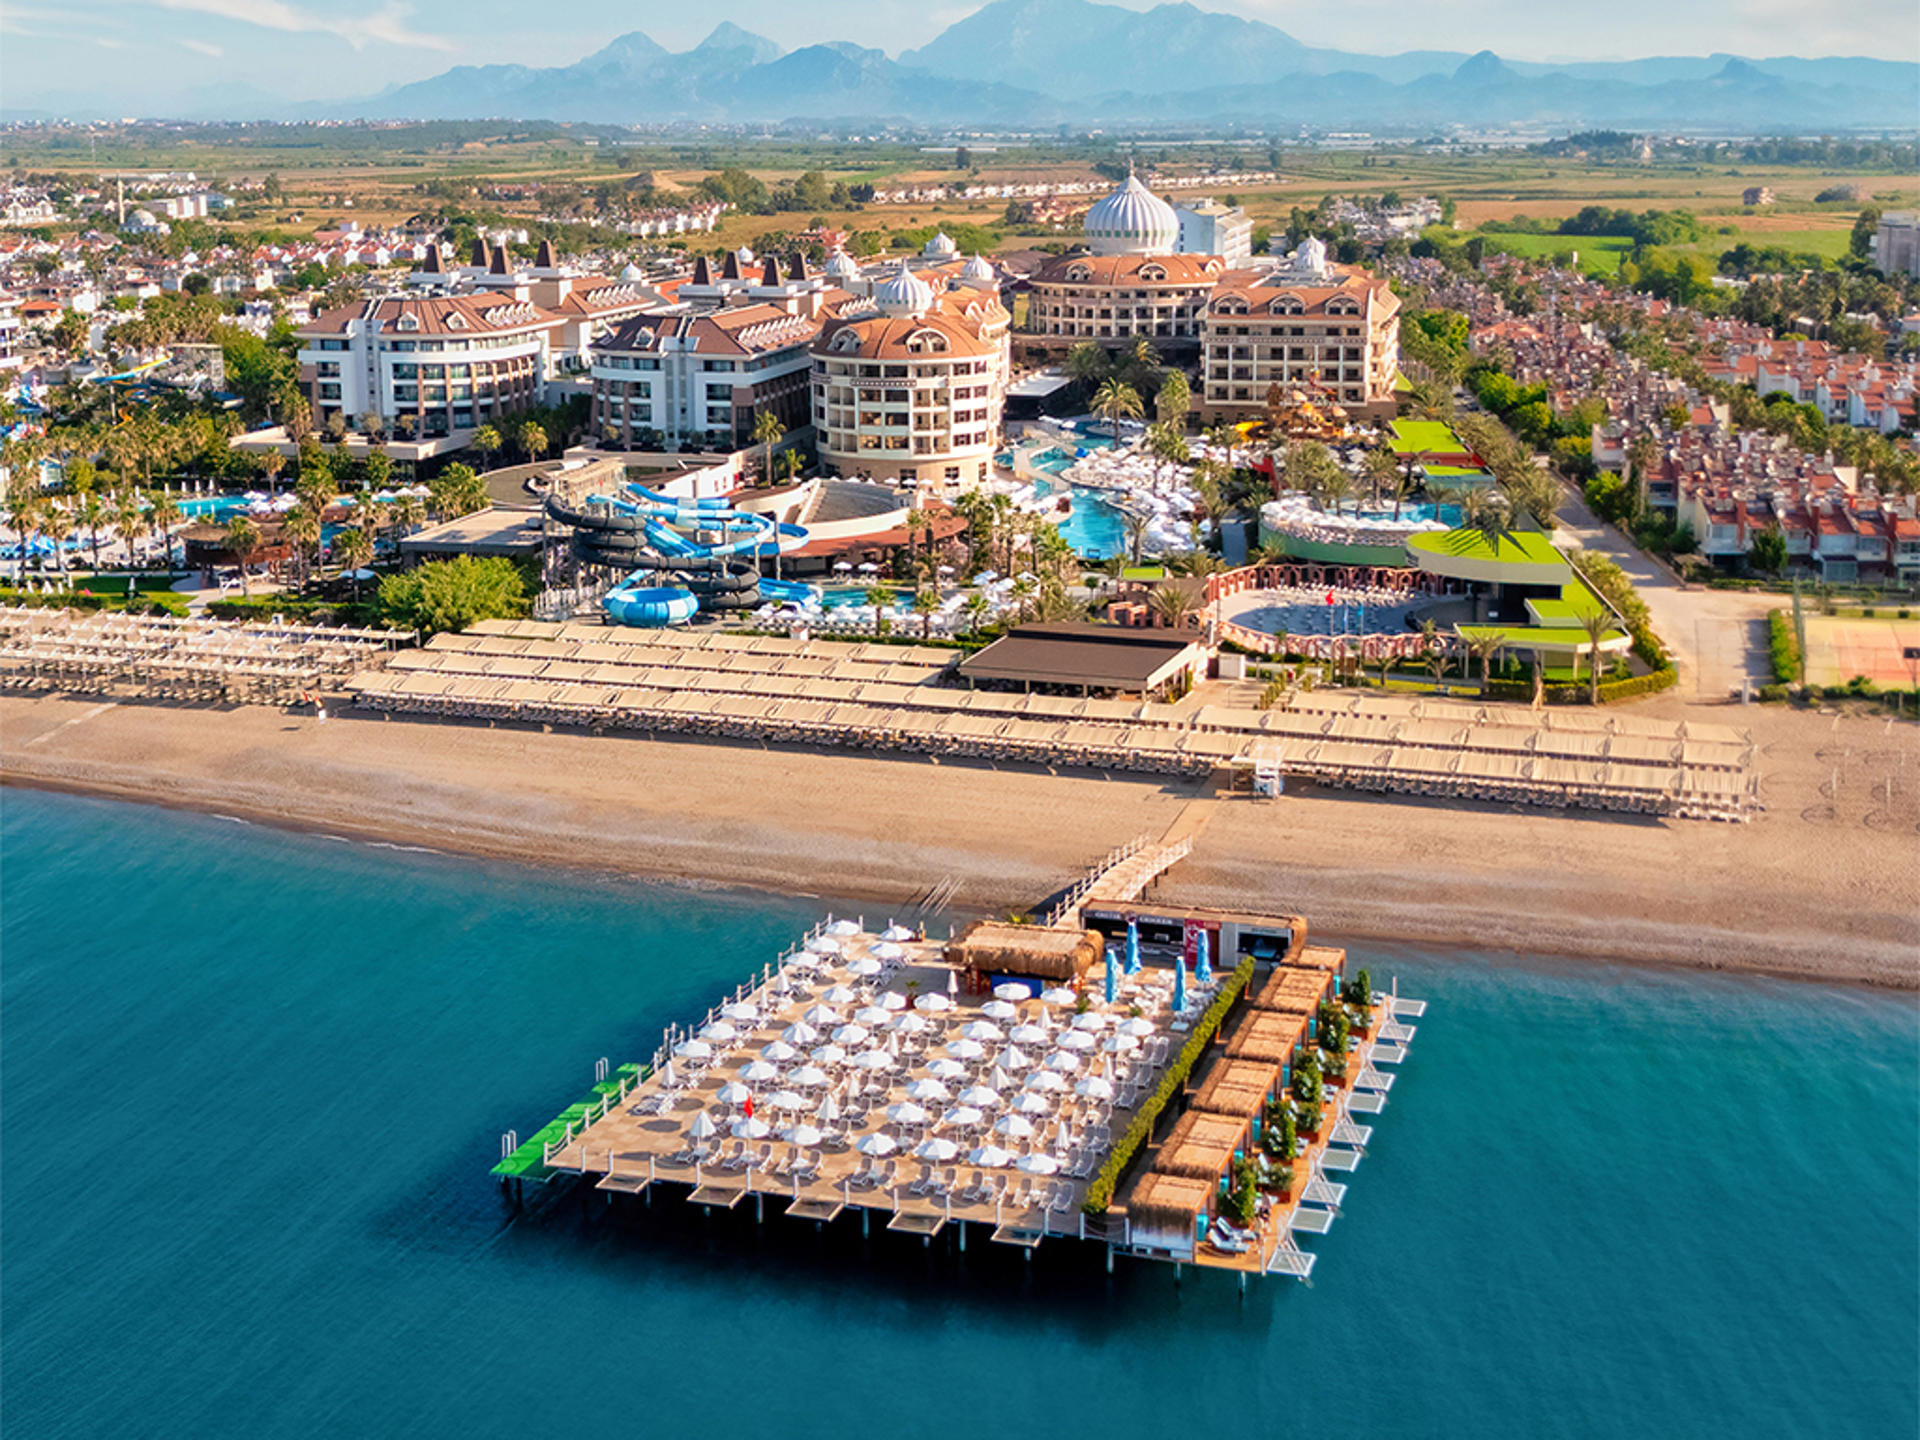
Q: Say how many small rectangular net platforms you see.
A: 15